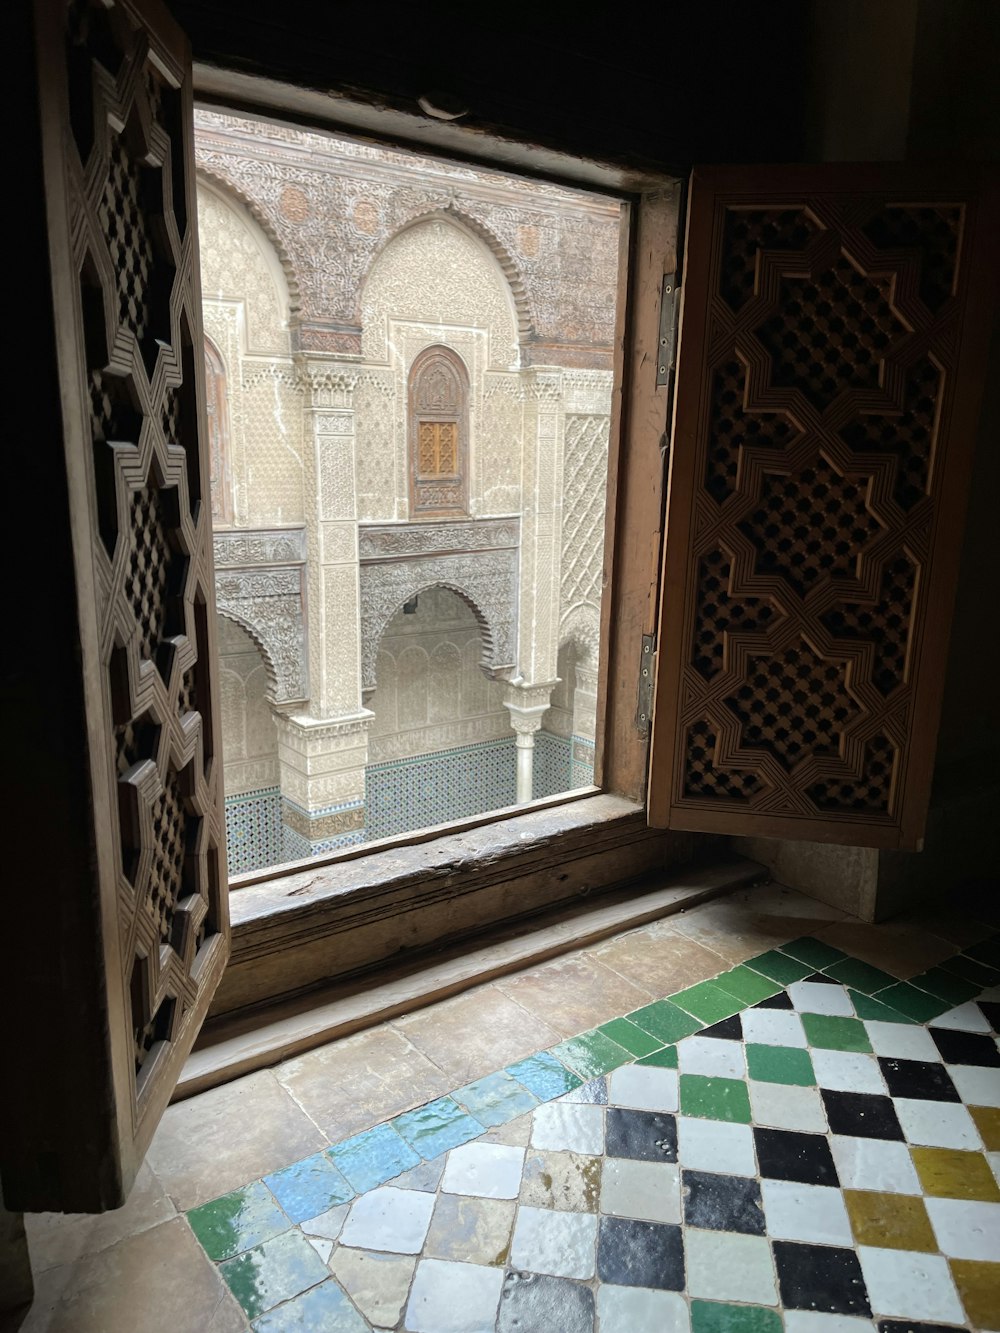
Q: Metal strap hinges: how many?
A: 2